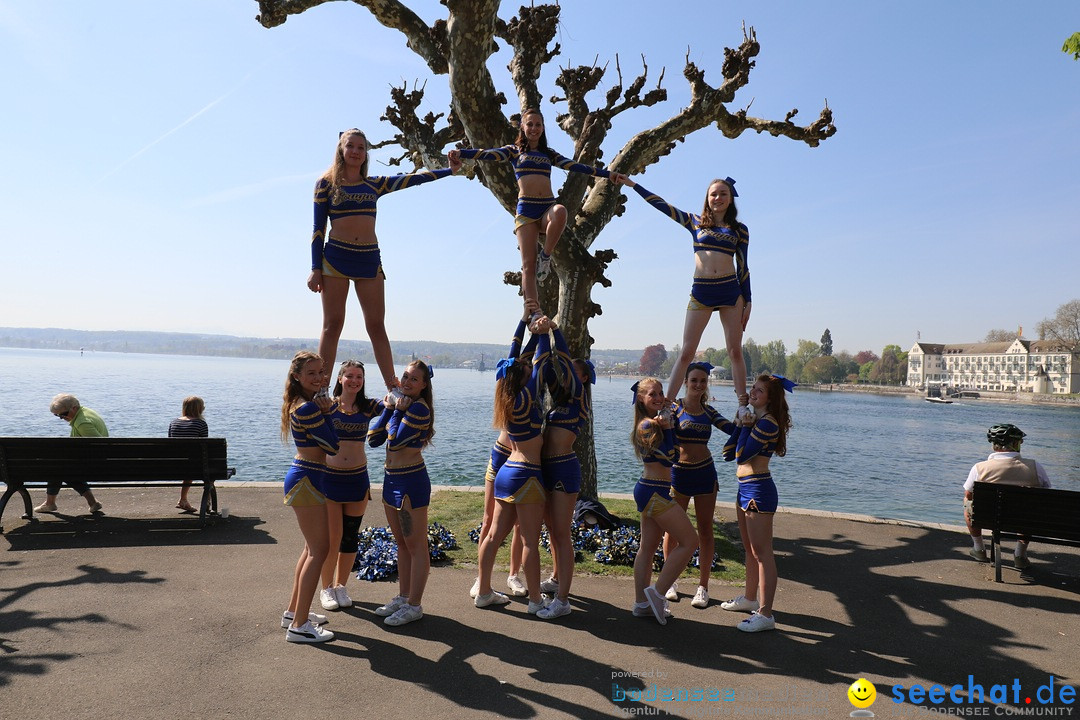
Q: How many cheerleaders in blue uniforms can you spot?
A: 12